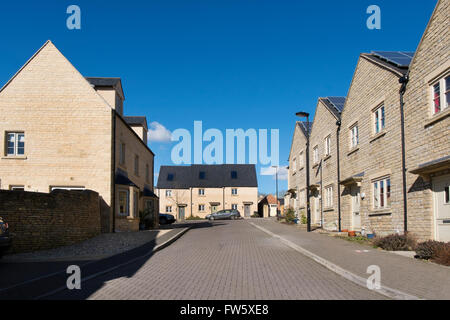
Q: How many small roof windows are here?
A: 3